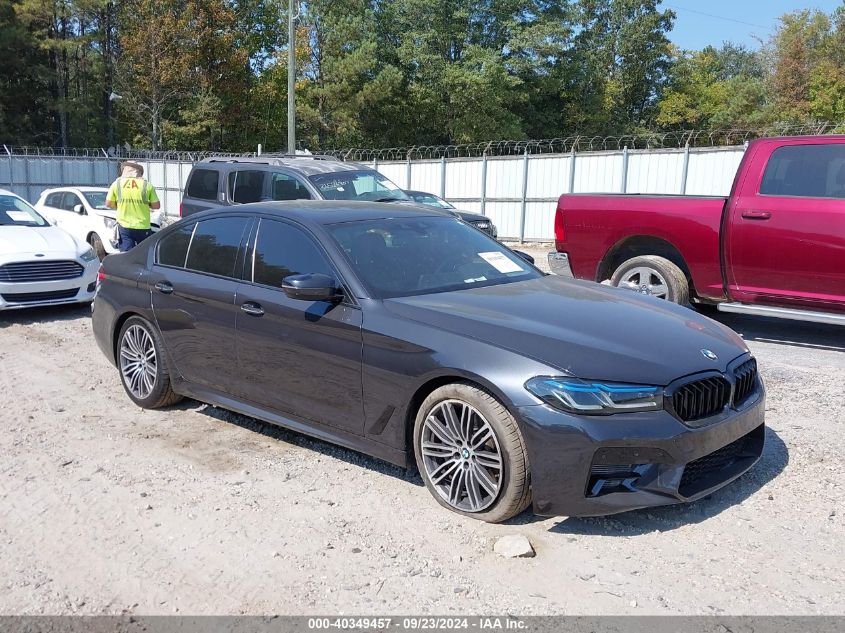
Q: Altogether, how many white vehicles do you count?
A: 2